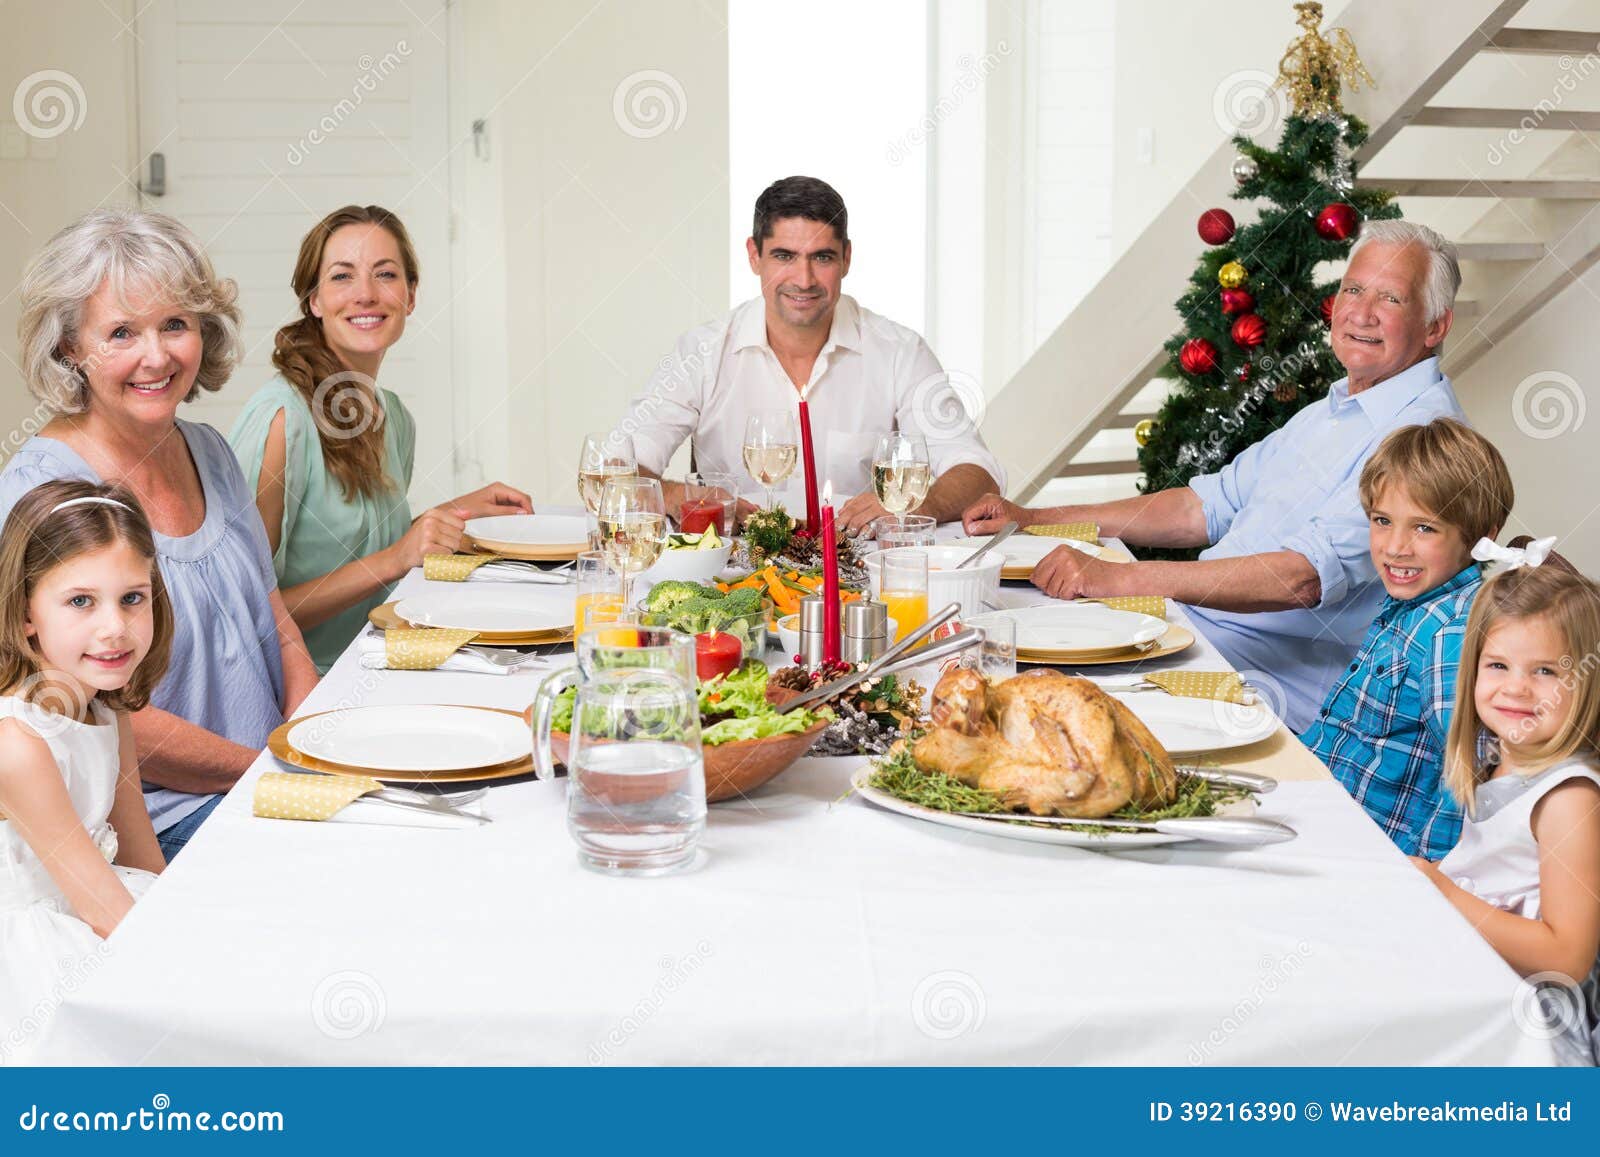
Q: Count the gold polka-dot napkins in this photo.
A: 6